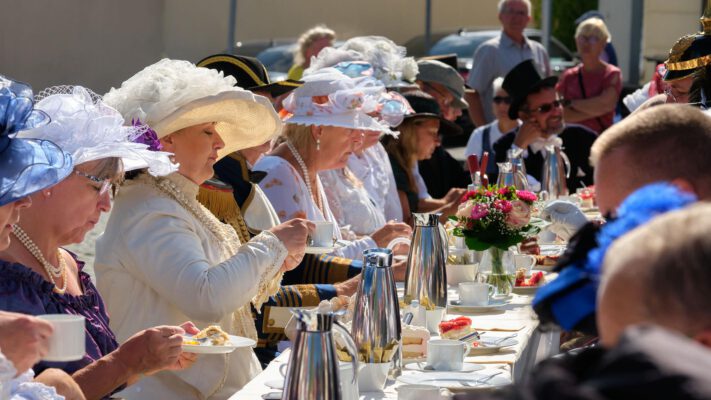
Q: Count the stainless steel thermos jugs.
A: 6